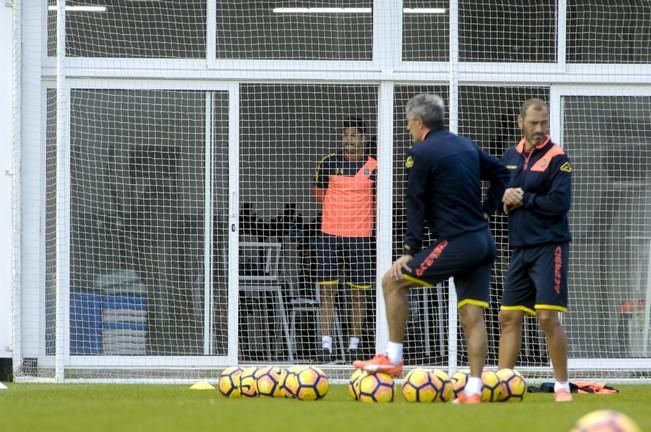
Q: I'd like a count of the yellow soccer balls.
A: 13